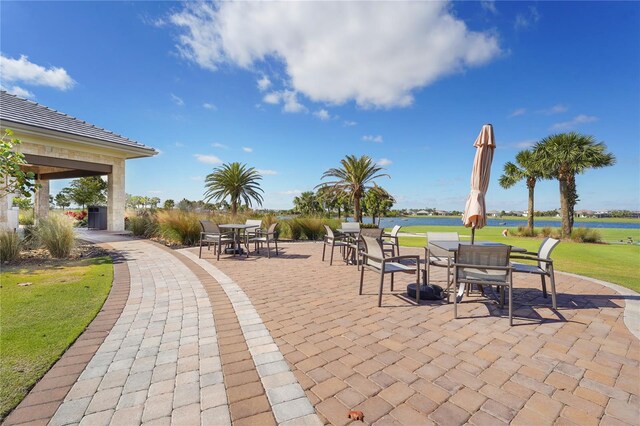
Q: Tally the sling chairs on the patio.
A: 11